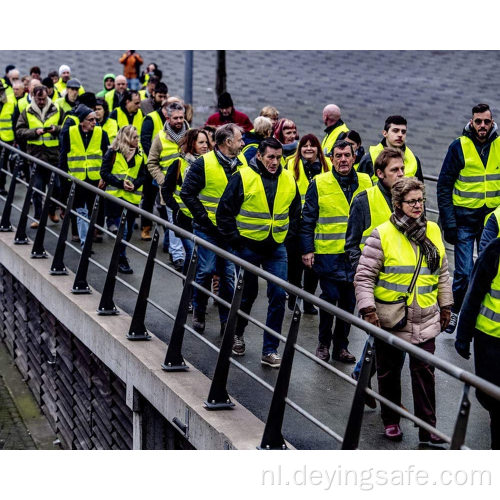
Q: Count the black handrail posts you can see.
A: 13